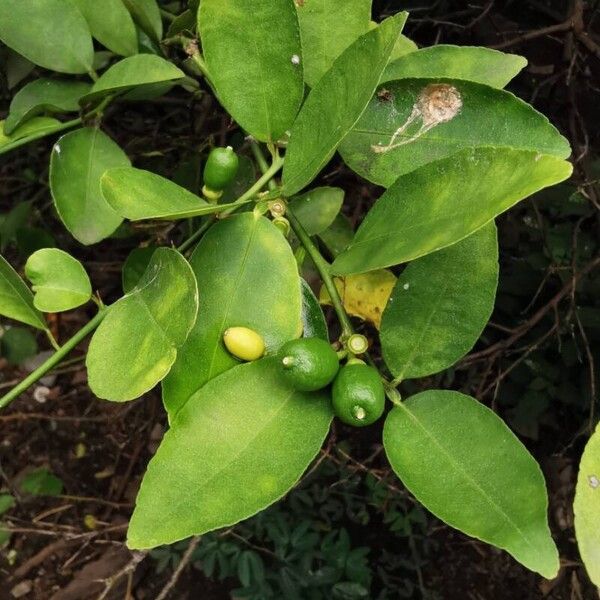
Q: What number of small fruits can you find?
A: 4